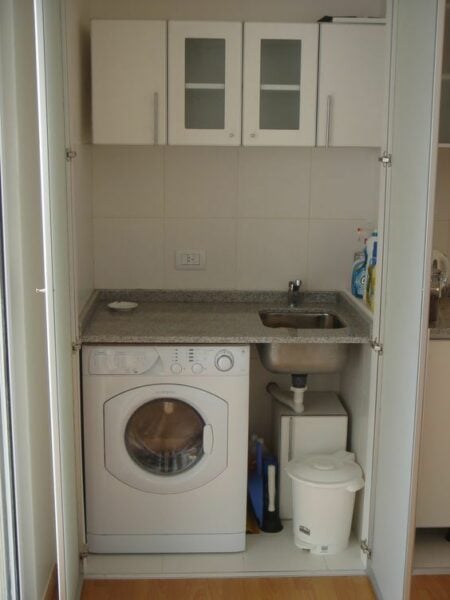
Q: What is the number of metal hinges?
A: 6